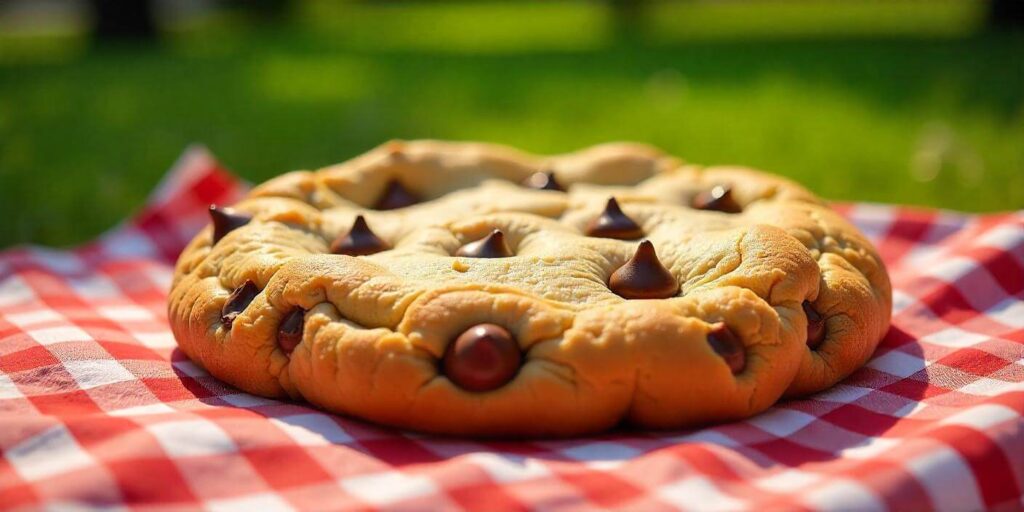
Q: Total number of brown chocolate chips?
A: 13